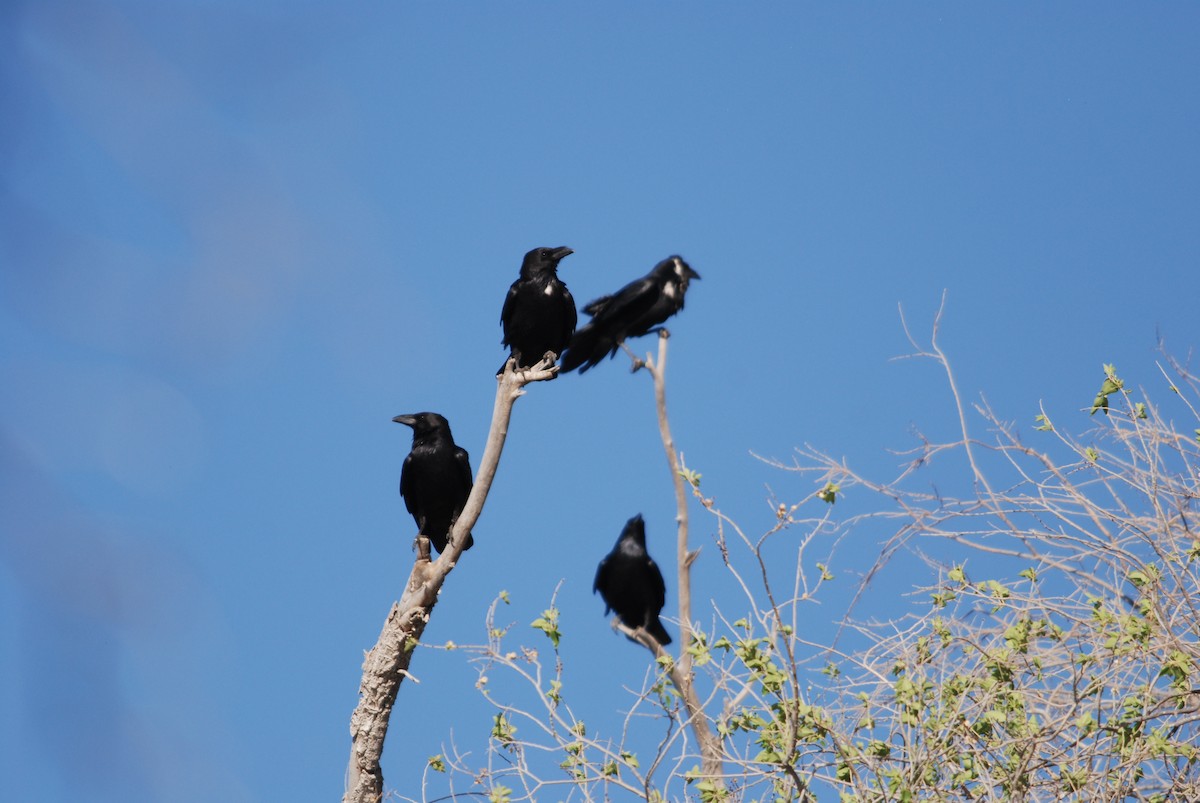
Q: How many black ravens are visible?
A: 4